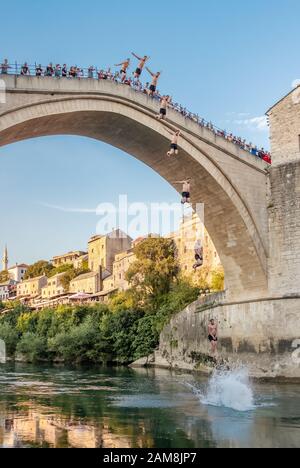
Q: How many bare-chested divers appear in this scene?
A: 8